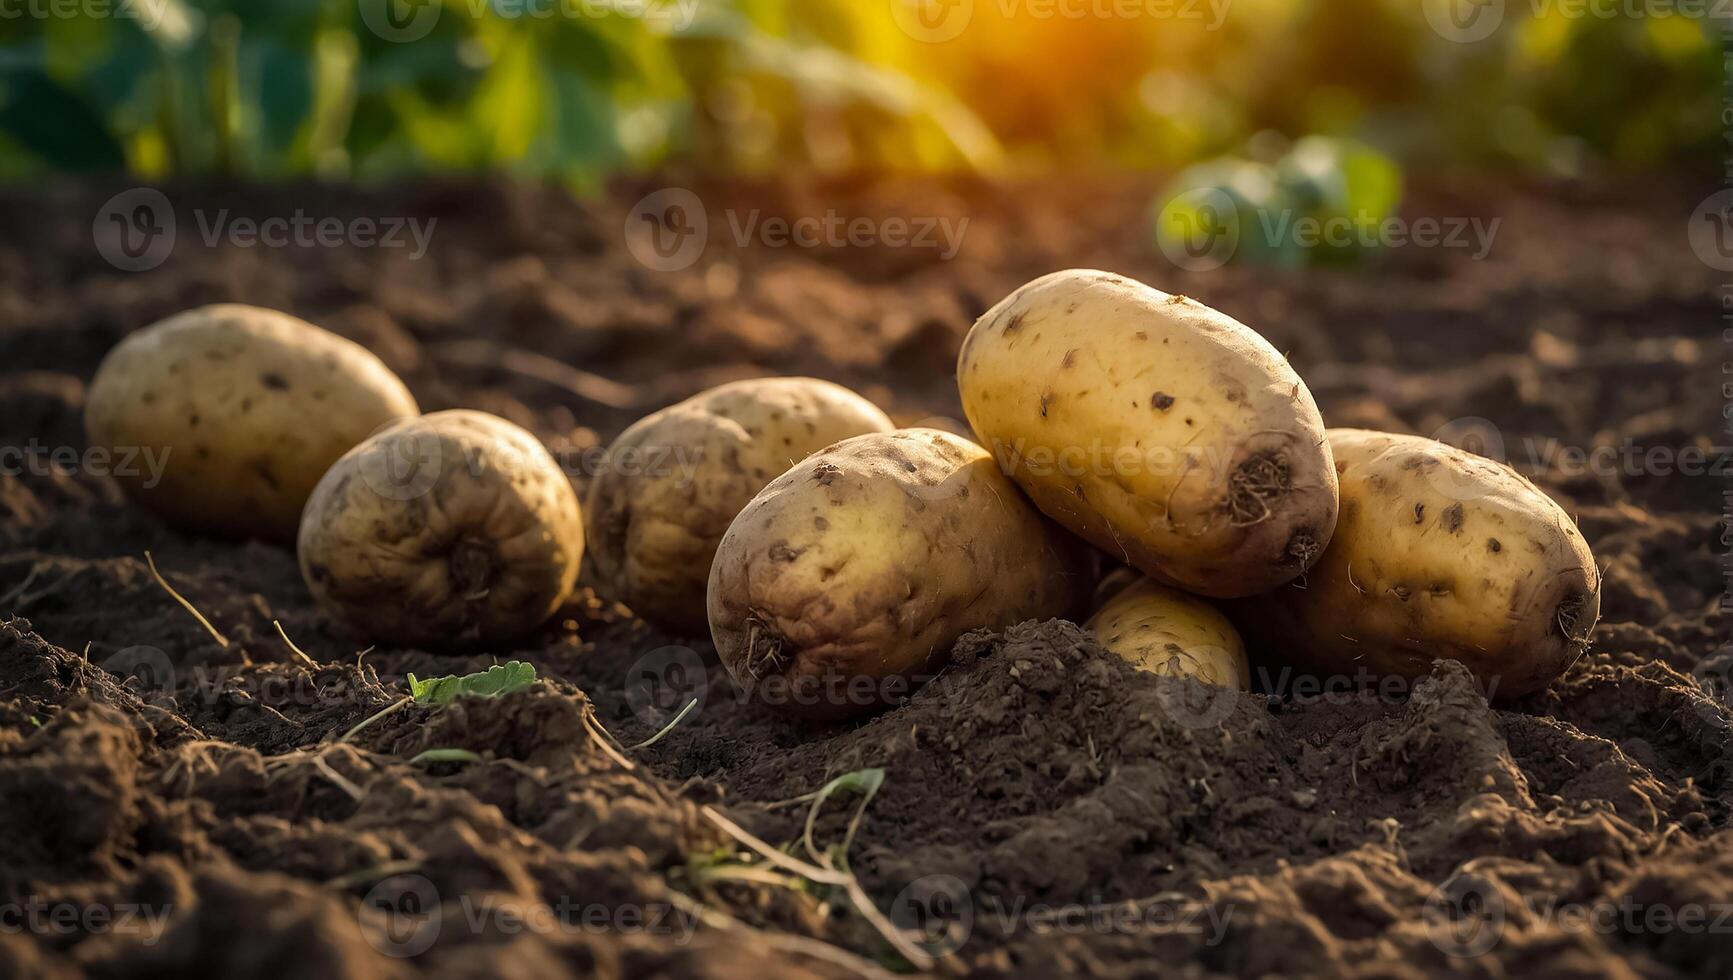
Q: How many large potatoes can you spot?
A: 6